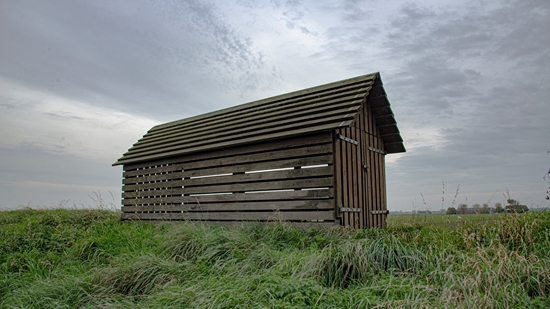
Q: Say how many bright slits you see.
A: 6